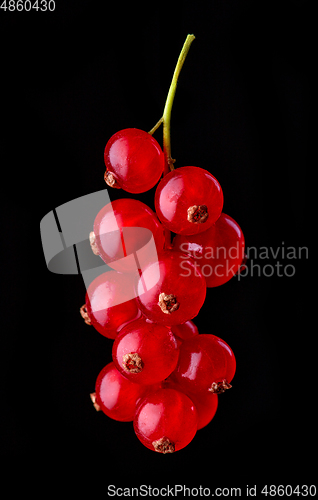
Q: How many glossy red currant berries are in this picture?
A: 12